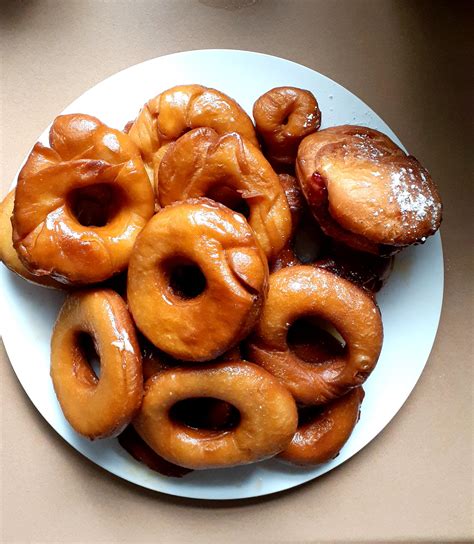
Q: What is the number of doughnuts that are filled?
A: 1